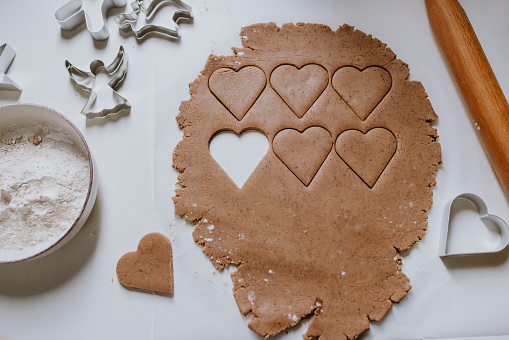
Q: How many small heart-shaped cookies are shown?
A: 6